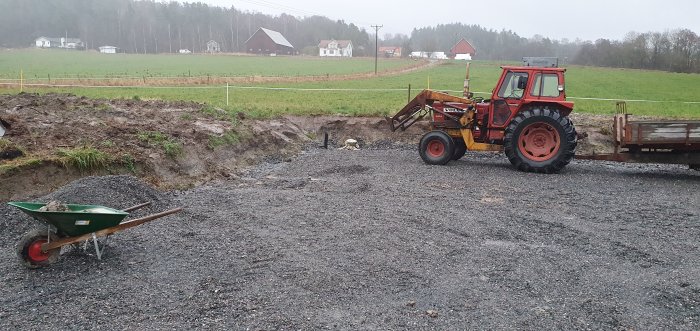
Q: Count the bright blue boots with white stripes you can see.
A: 0